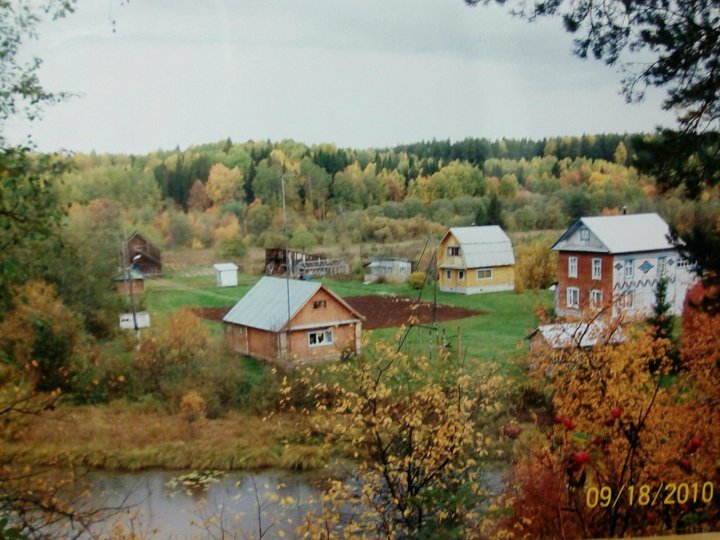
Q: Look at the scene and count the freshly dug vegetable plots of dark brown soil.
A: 1